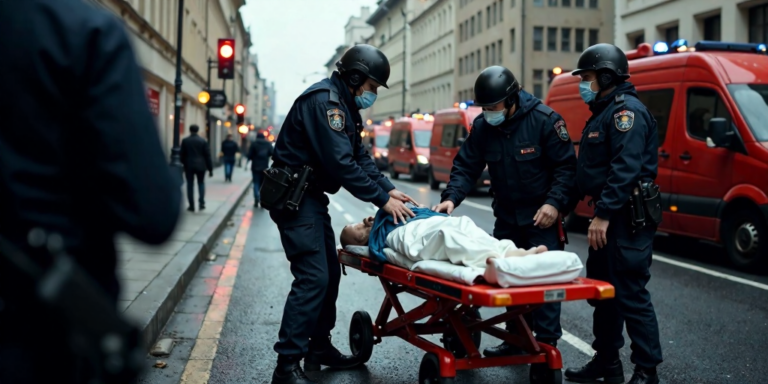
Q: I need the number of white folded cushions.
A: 1